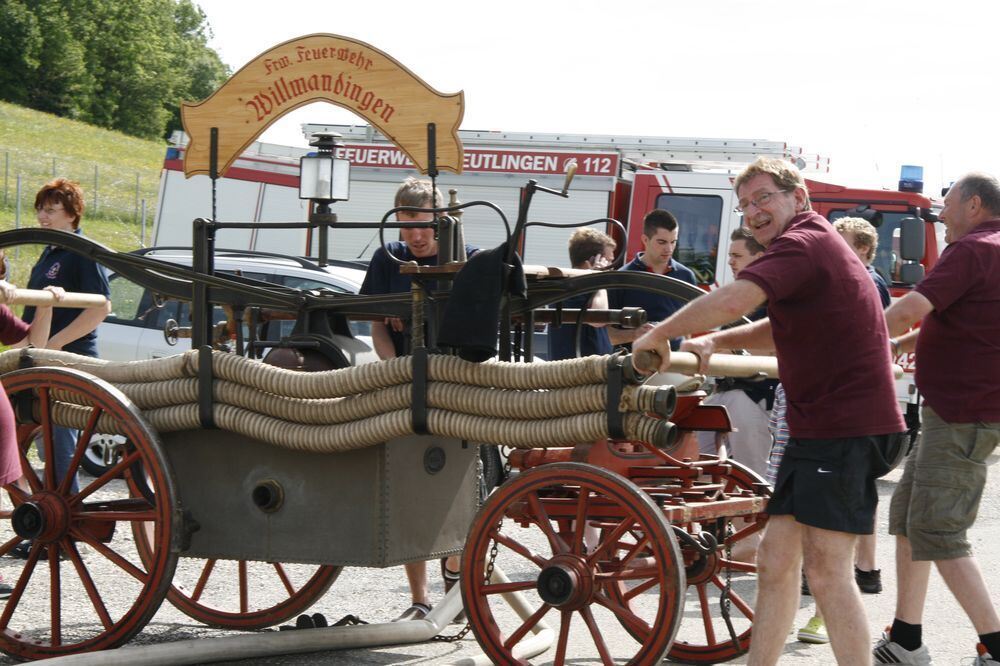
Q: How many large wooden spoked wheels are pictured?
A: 4